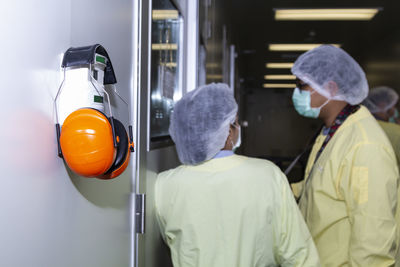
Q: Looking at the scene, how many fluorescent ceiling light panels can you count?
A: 5